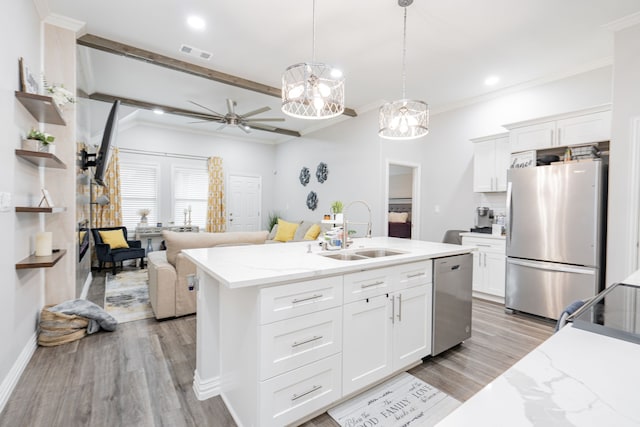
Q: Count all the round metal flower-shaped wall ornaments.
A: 3